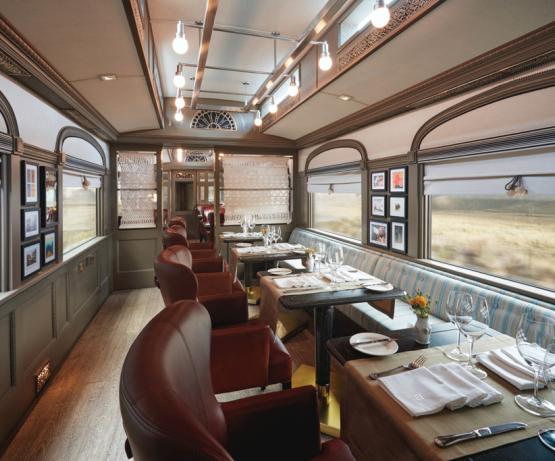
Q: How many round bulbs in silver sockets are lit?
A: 9